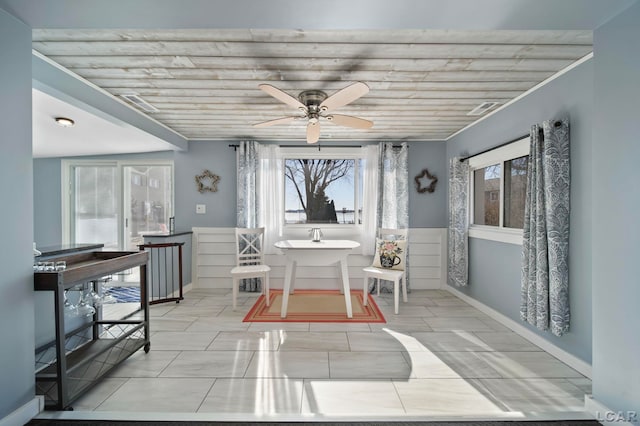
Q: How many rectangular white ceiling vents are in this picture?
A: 2